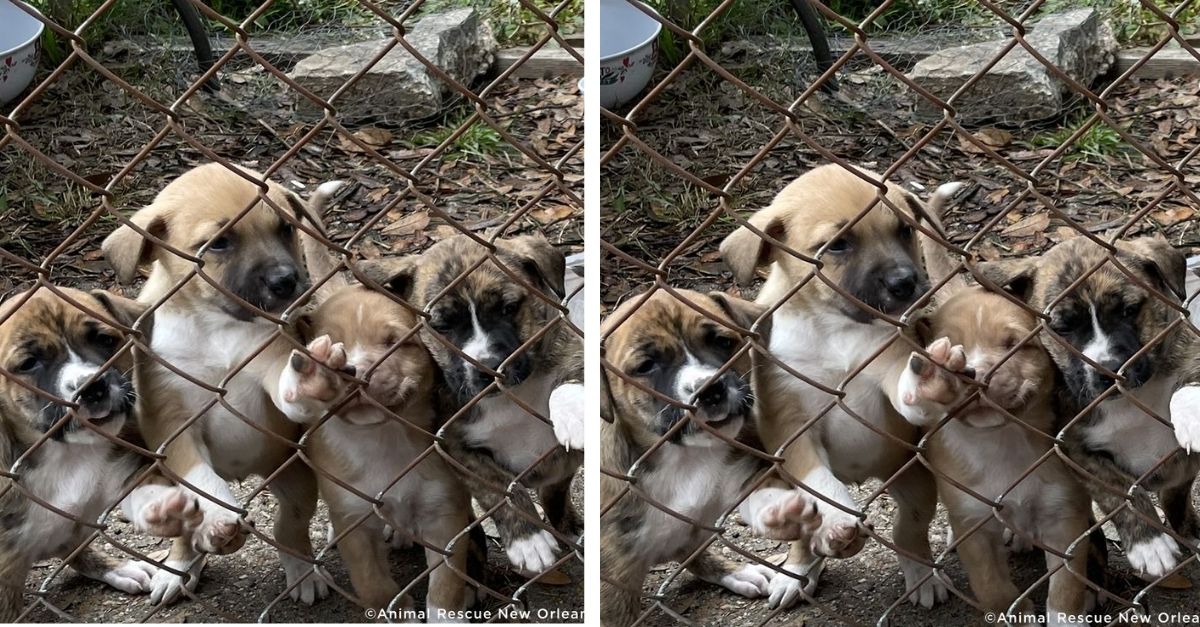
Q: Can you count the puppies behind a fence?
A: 4